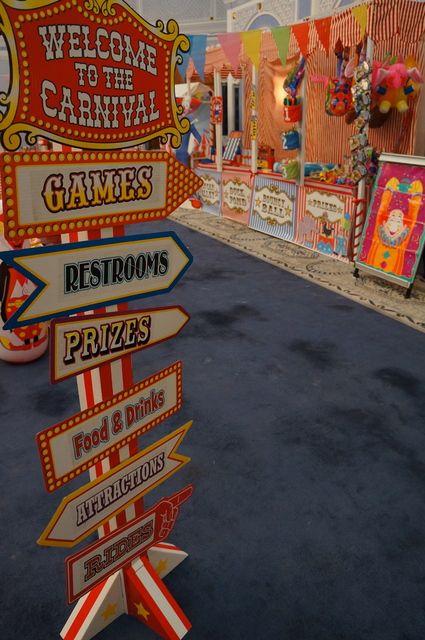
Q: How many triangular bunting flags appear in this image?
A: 8